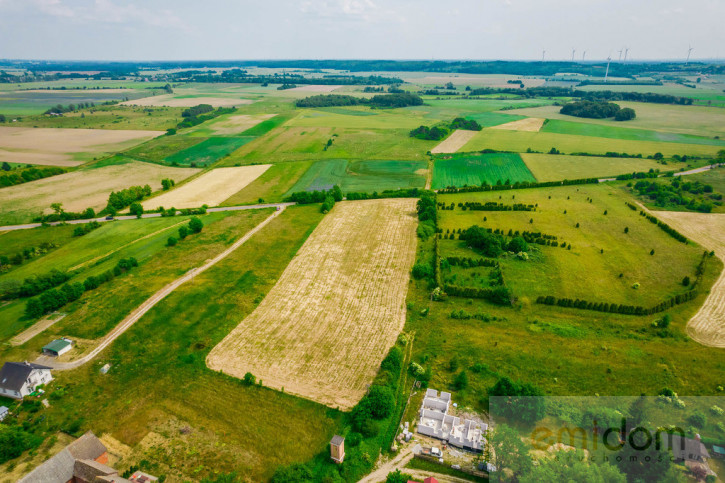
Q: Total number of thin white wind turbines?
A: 7